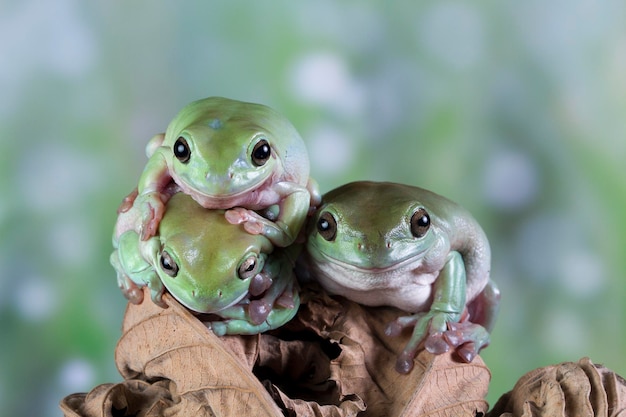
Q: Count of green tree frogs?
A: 3